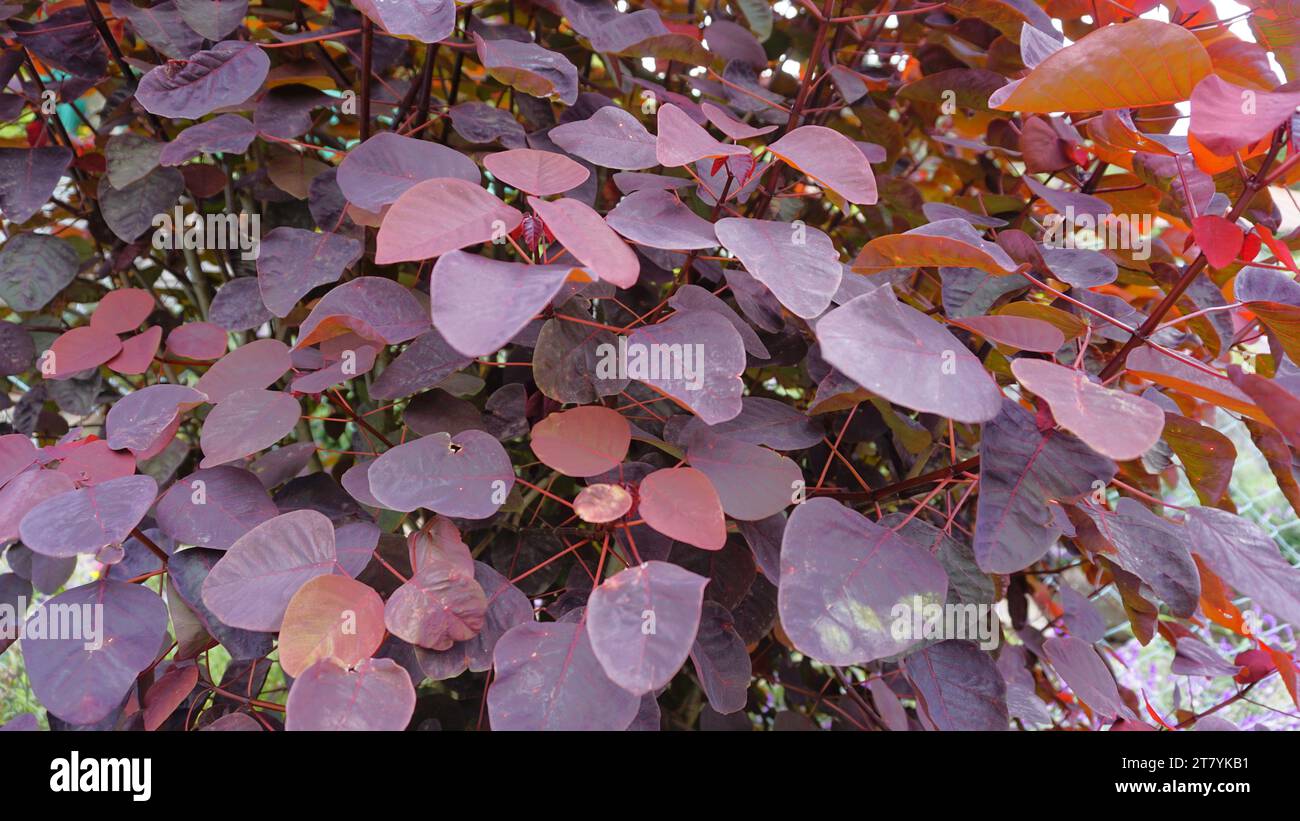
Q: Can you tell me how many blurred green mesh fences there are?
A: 1